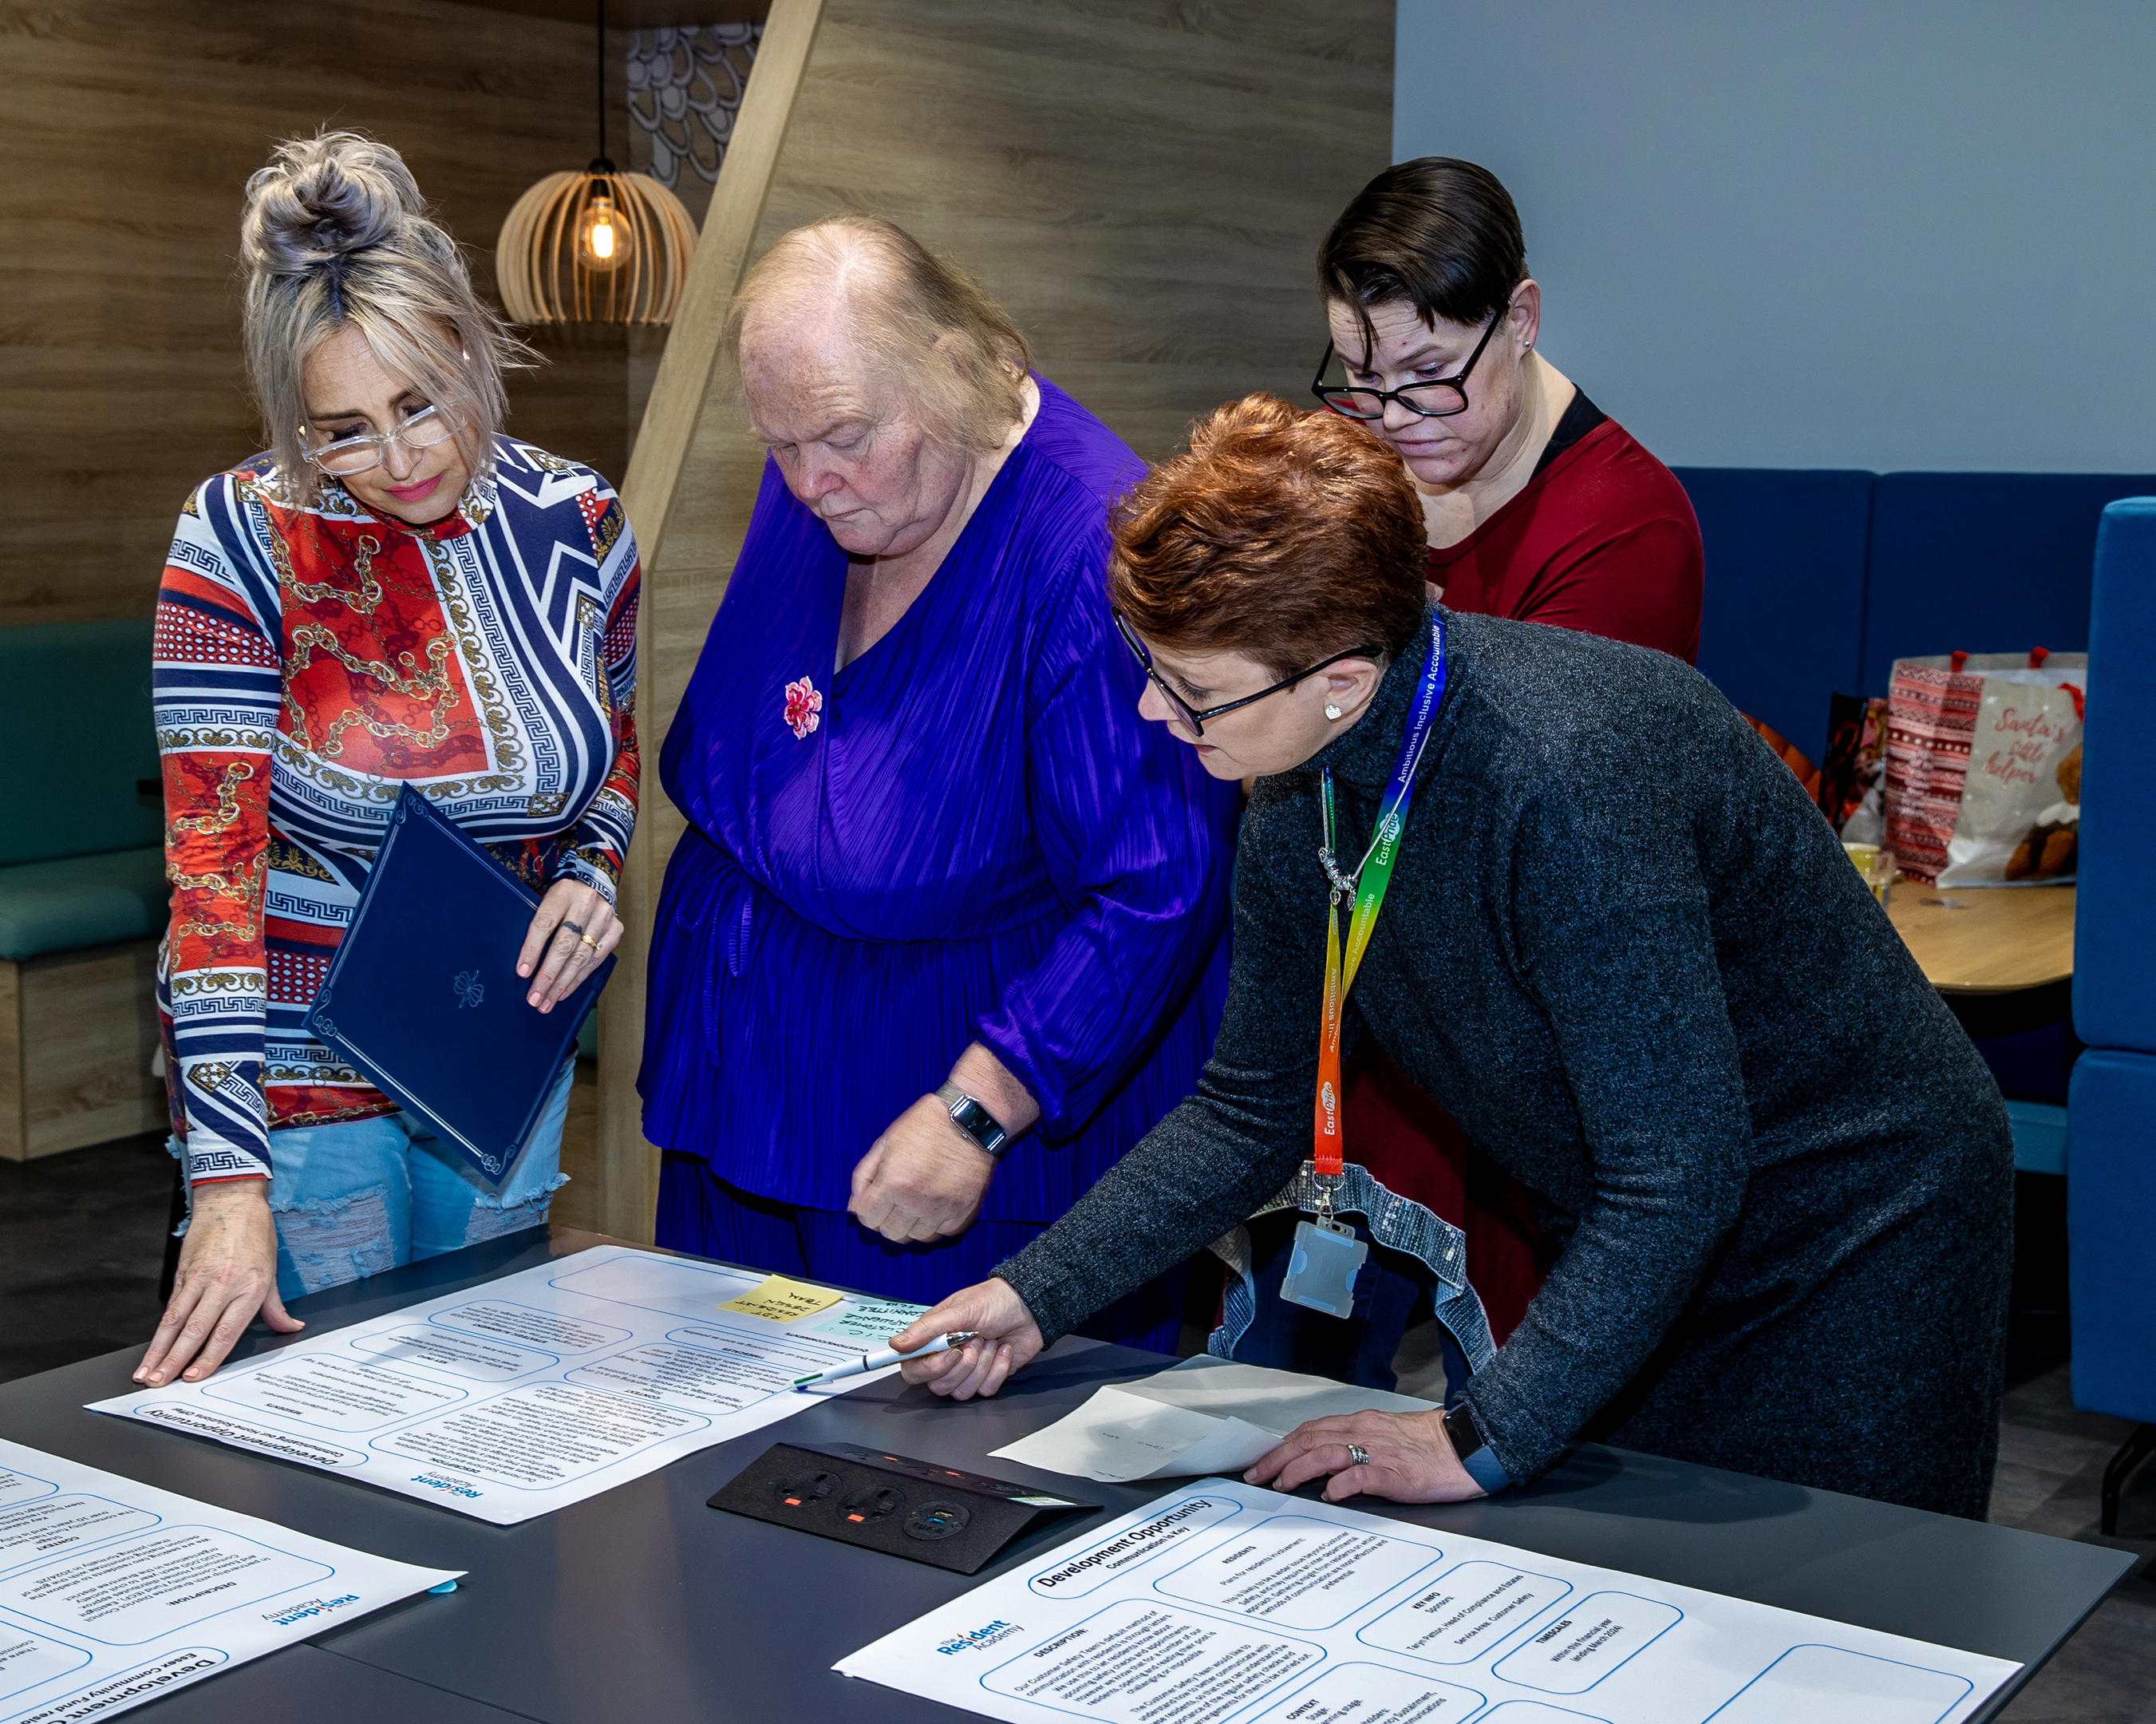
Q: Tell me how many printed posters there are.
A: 3